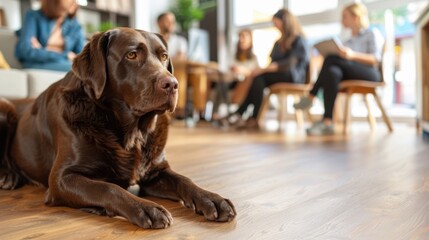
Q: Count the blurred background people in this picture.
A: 5